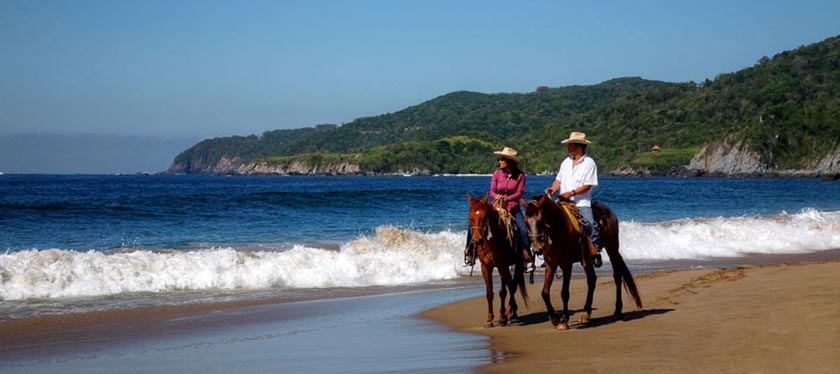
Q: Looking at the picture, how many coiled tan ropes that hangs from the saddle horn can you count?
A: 1